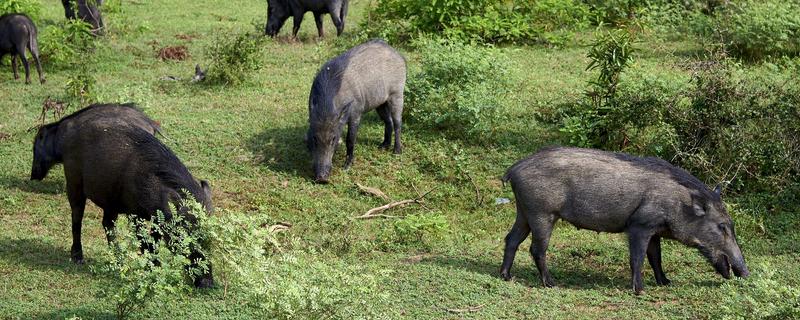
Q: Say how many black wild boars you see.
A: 7